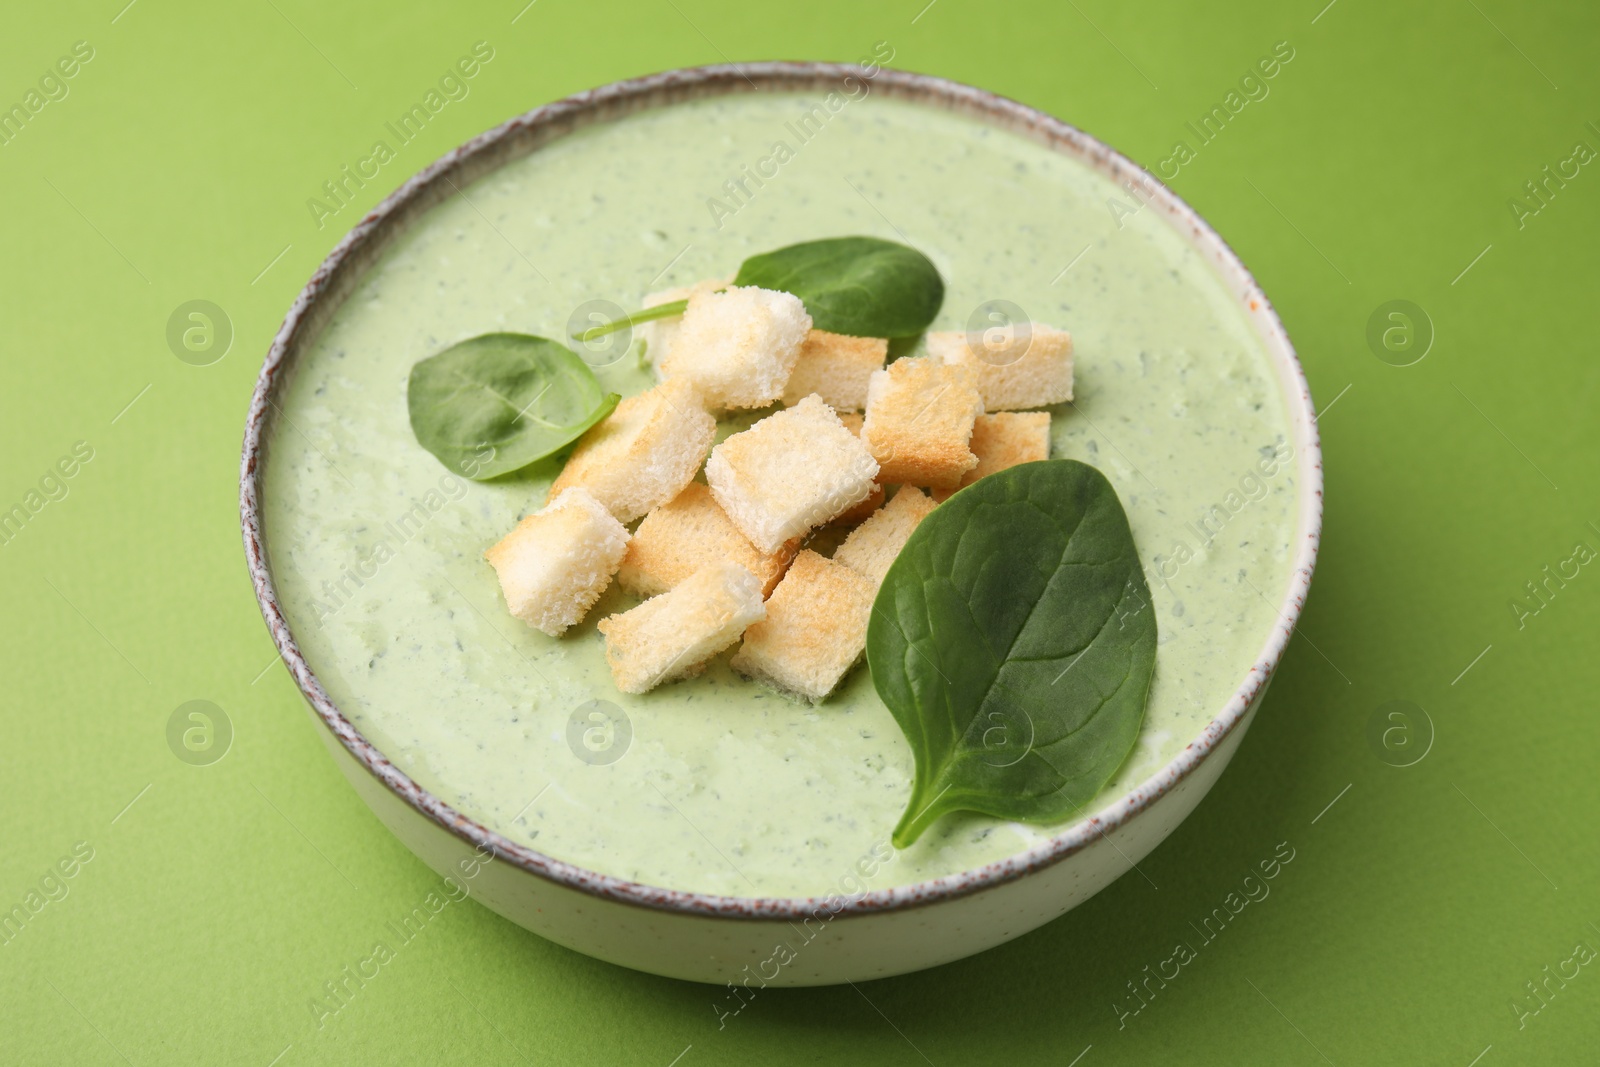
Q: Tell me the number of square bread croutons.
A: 14